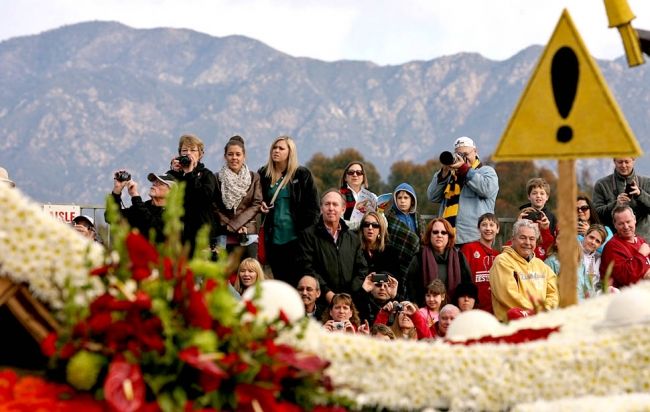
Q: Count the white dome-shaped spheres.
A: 3